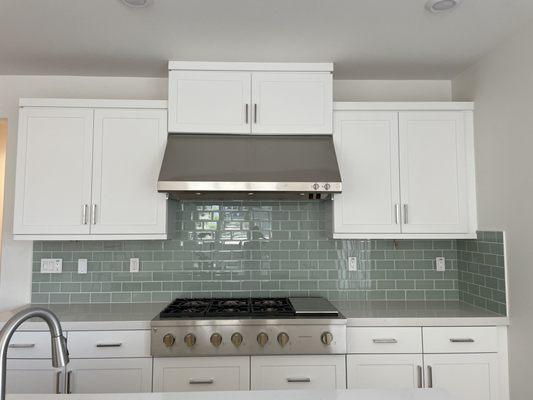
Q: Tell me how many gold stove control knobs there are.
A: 7